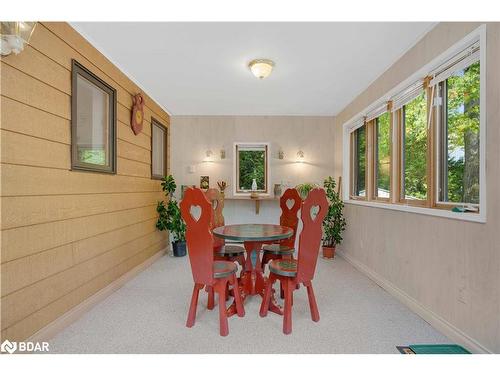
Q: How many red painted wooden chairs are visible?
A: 4